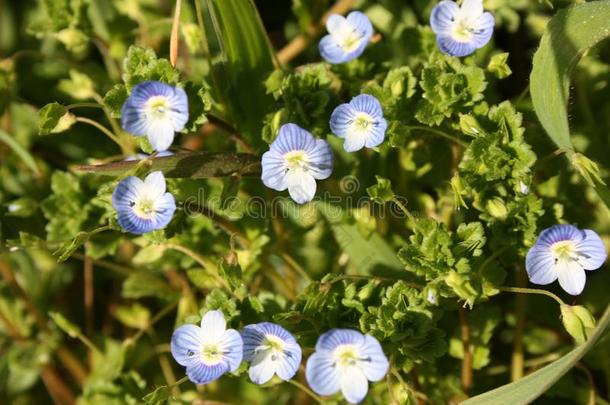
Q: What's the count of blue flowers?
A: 10